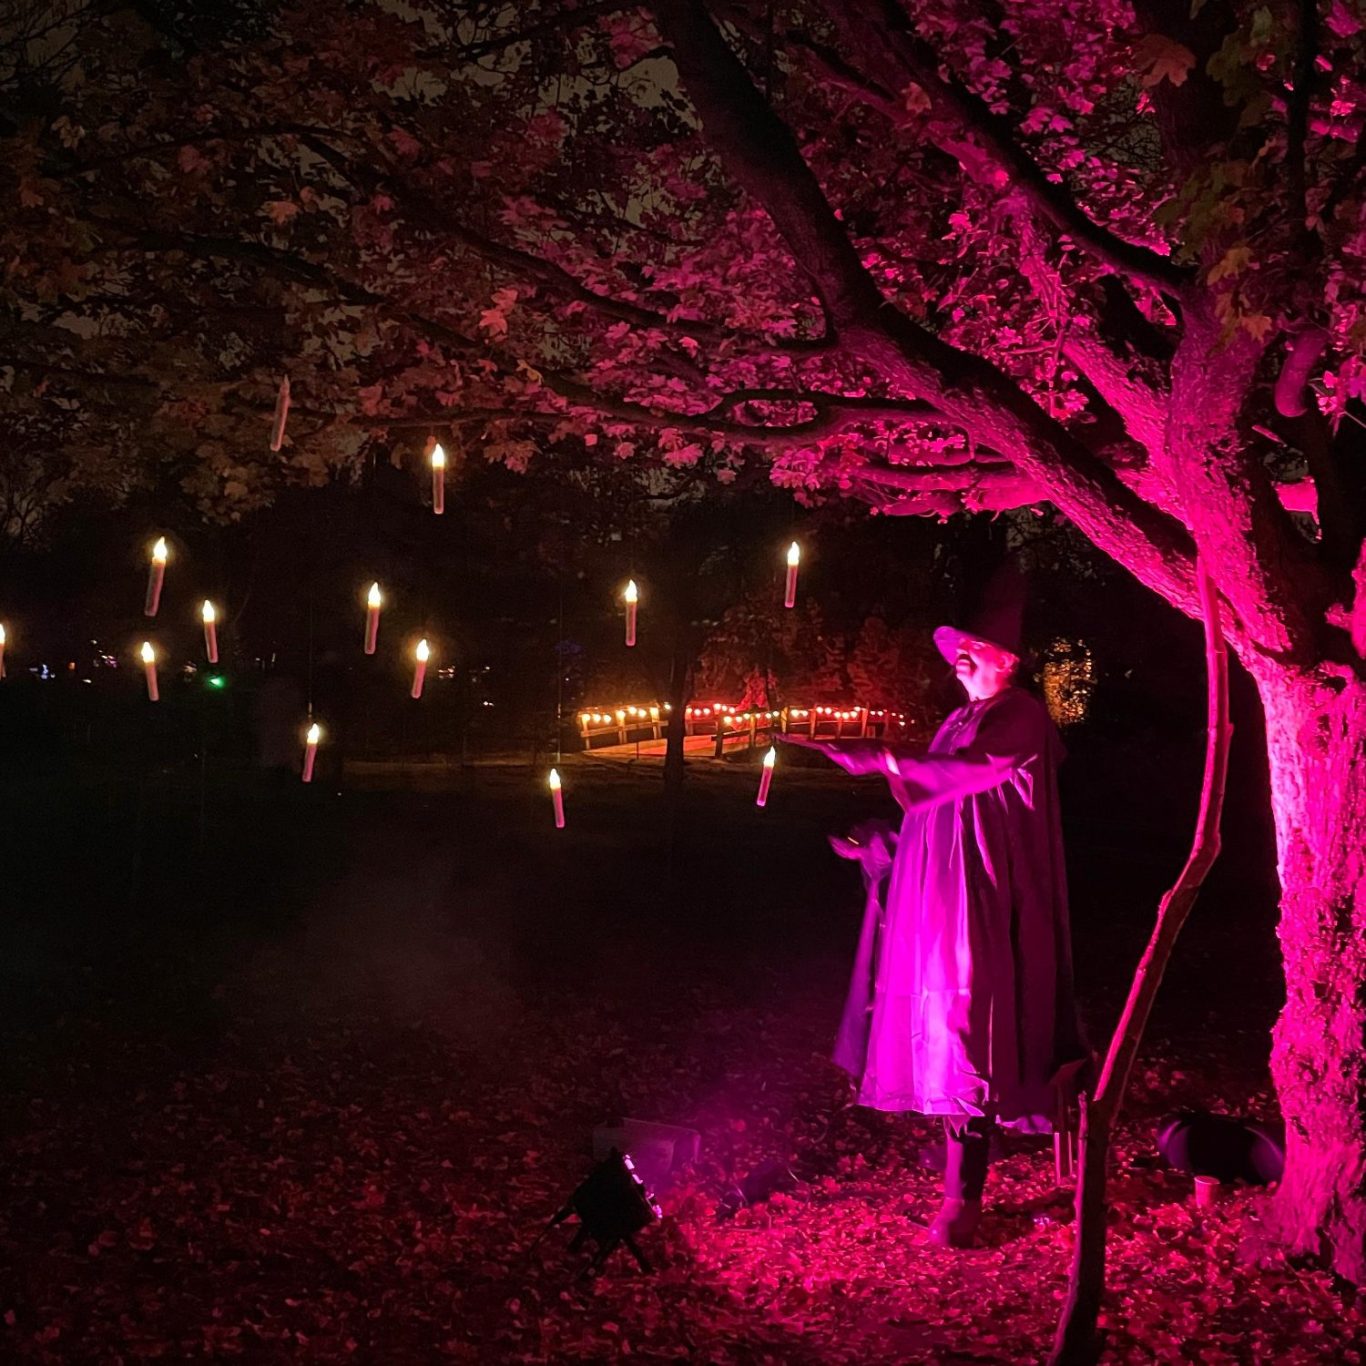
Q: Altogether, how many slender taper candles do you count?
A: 13